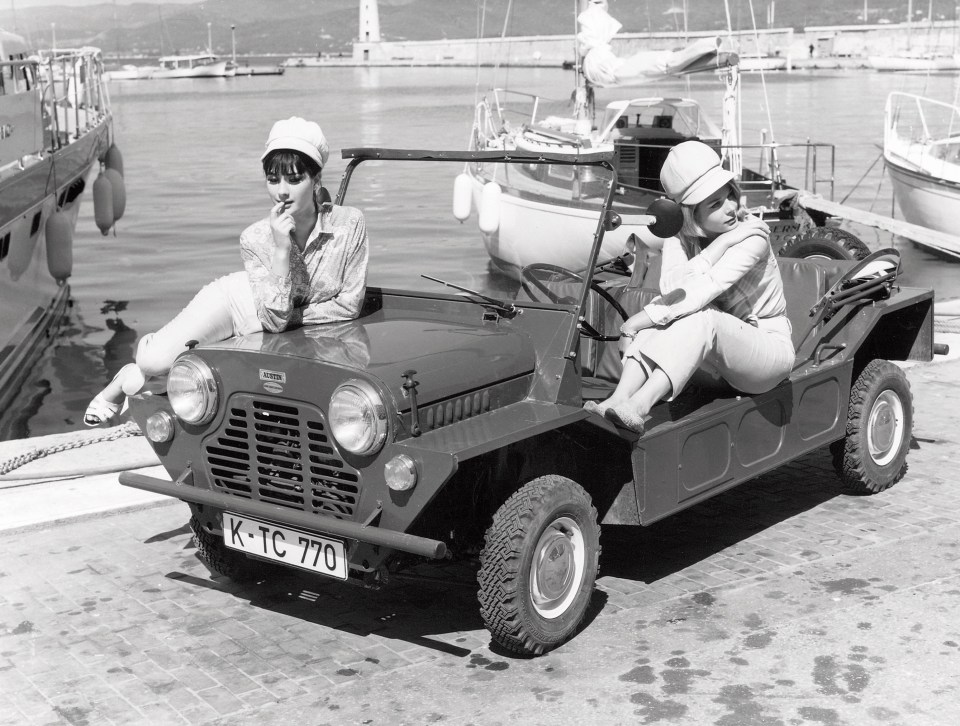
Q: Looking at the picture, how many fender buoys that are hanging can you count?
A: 6